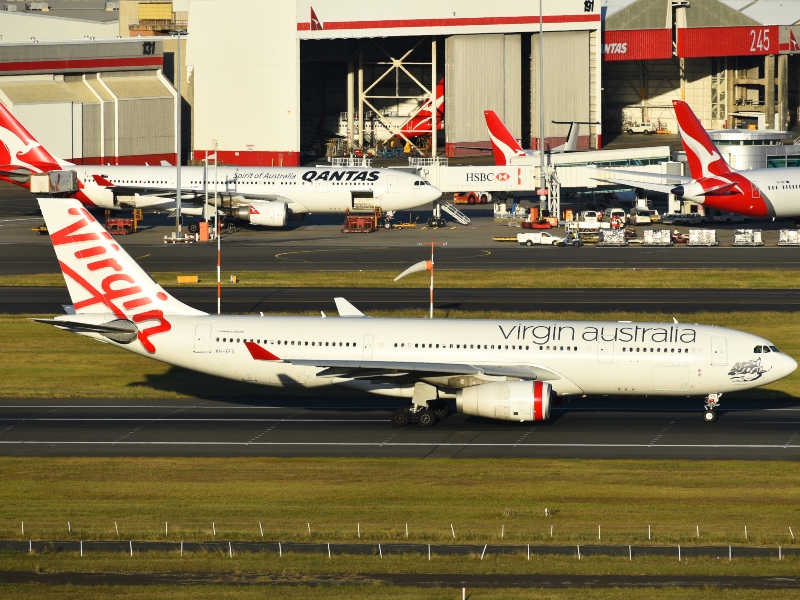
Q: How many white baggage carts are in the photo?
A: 5